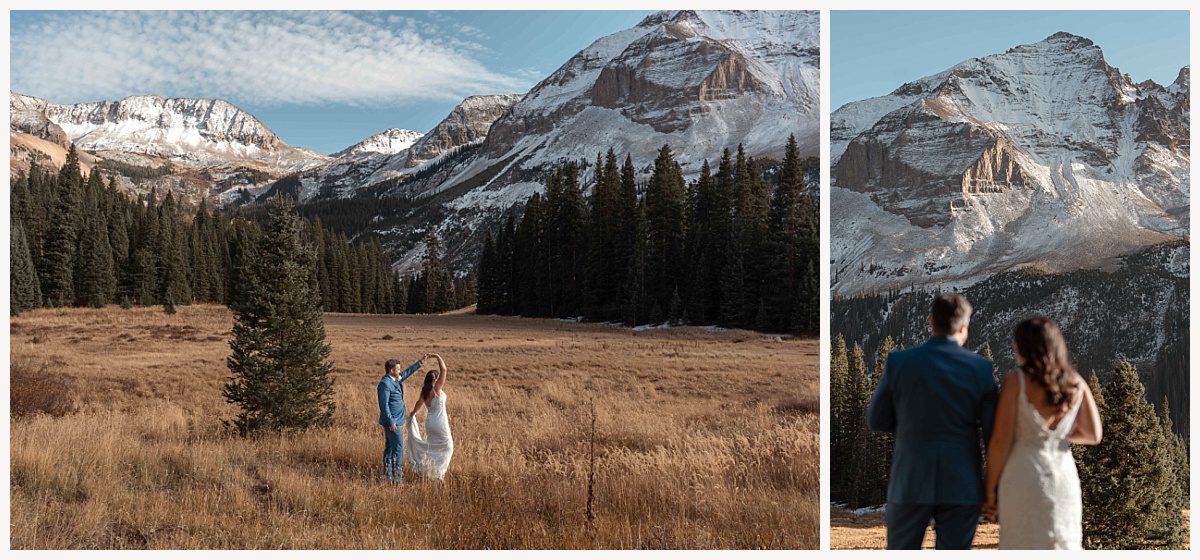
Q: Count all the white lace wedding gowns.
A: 2